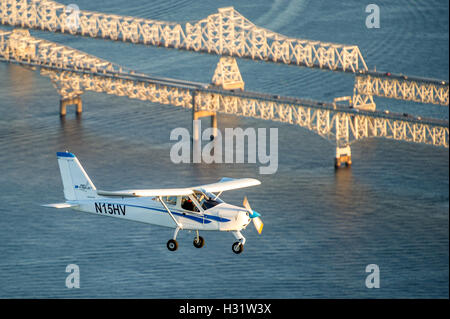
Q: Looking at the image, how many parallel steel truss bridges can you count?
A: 2